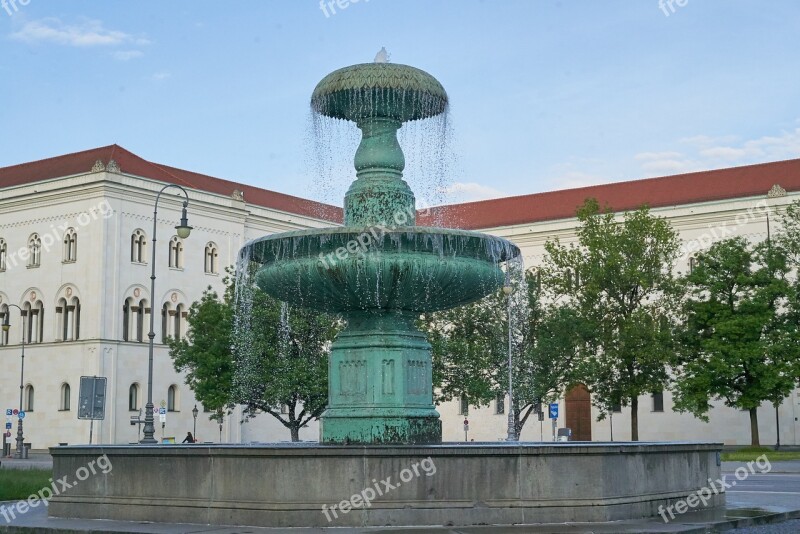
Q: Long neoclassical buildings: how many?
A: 2